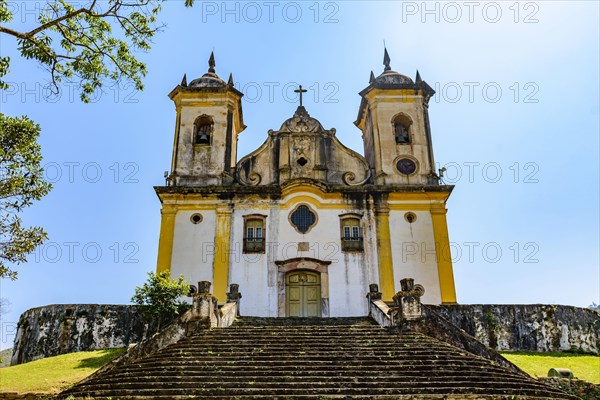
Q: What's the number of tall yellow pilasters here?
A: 4